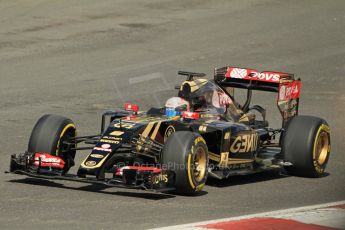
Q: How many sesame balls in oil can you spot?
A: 0